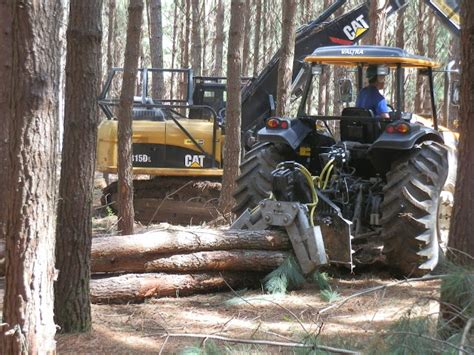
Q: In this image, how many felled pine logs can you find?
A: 3